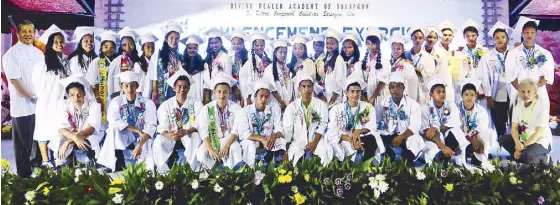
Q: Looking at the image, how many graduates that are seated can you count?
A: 10